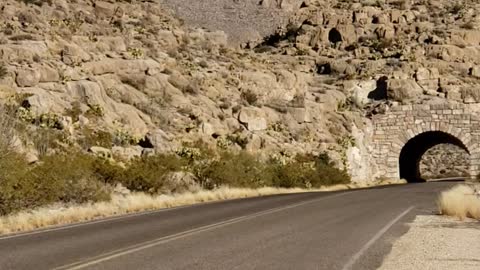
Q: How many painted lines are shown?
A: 4